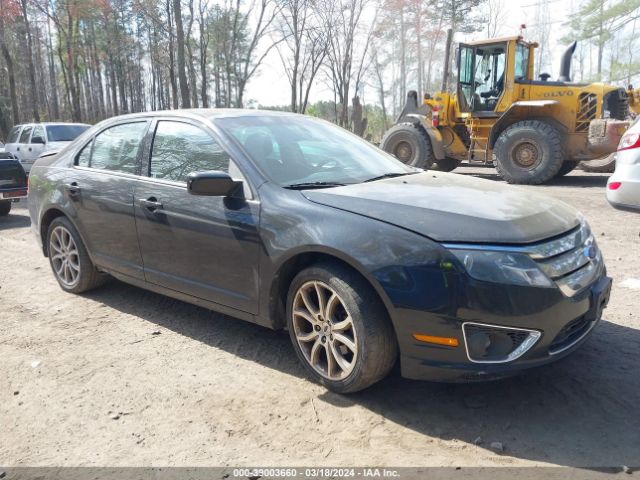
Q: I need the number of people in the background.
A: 0